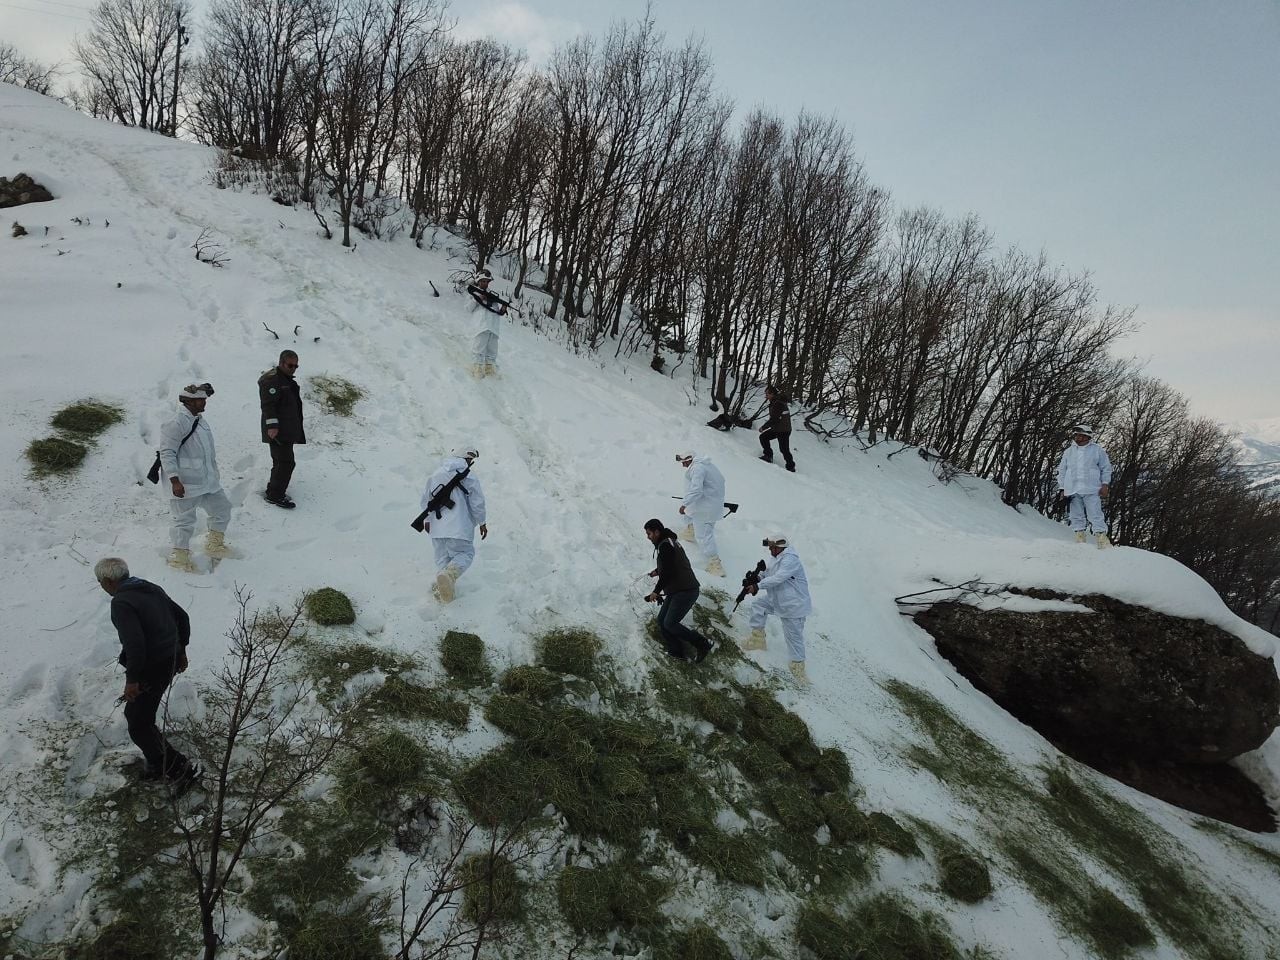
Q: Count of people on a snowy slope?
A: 10